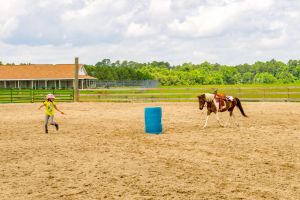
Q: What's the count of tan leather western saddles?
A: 1